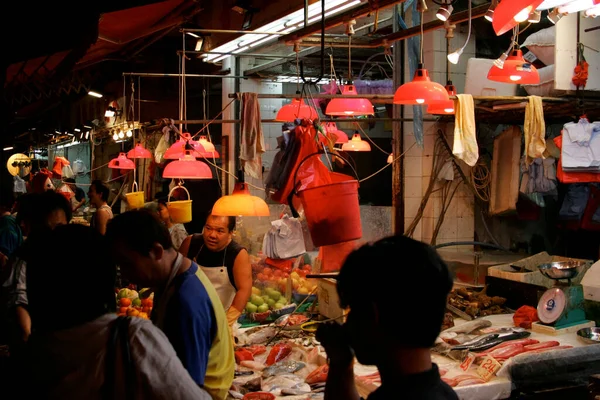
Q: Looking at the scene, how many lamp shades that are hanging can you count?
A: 14